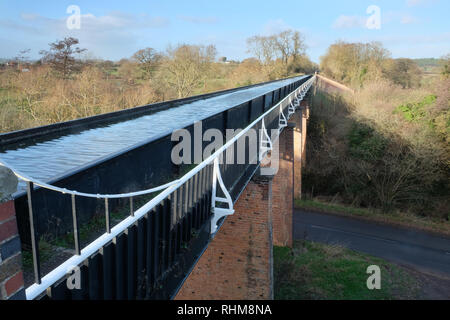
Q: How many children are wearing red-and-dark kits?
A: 0